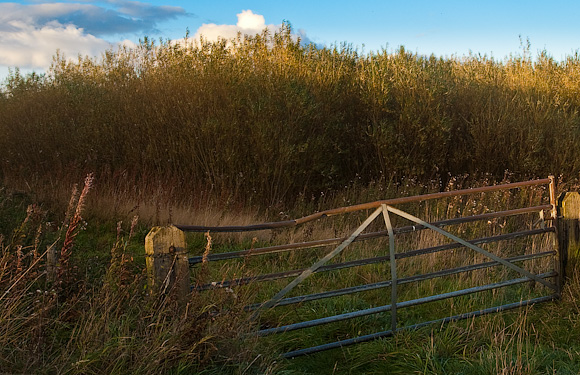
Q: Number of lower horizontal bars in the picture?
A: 5